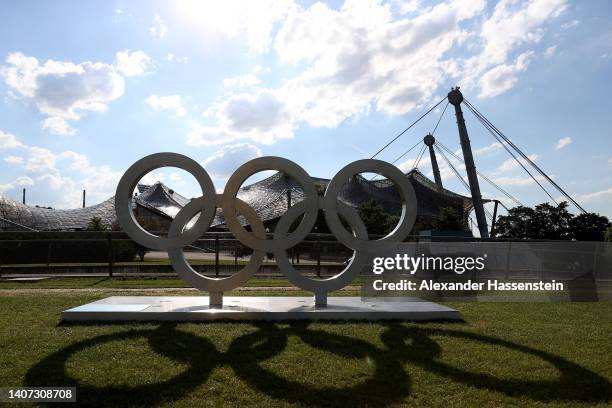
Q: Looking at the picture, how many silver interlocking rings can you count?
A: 5